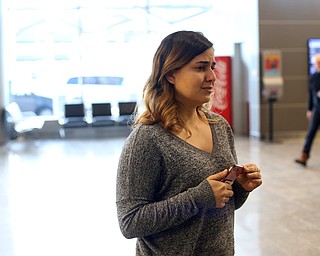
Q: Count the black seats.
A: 3